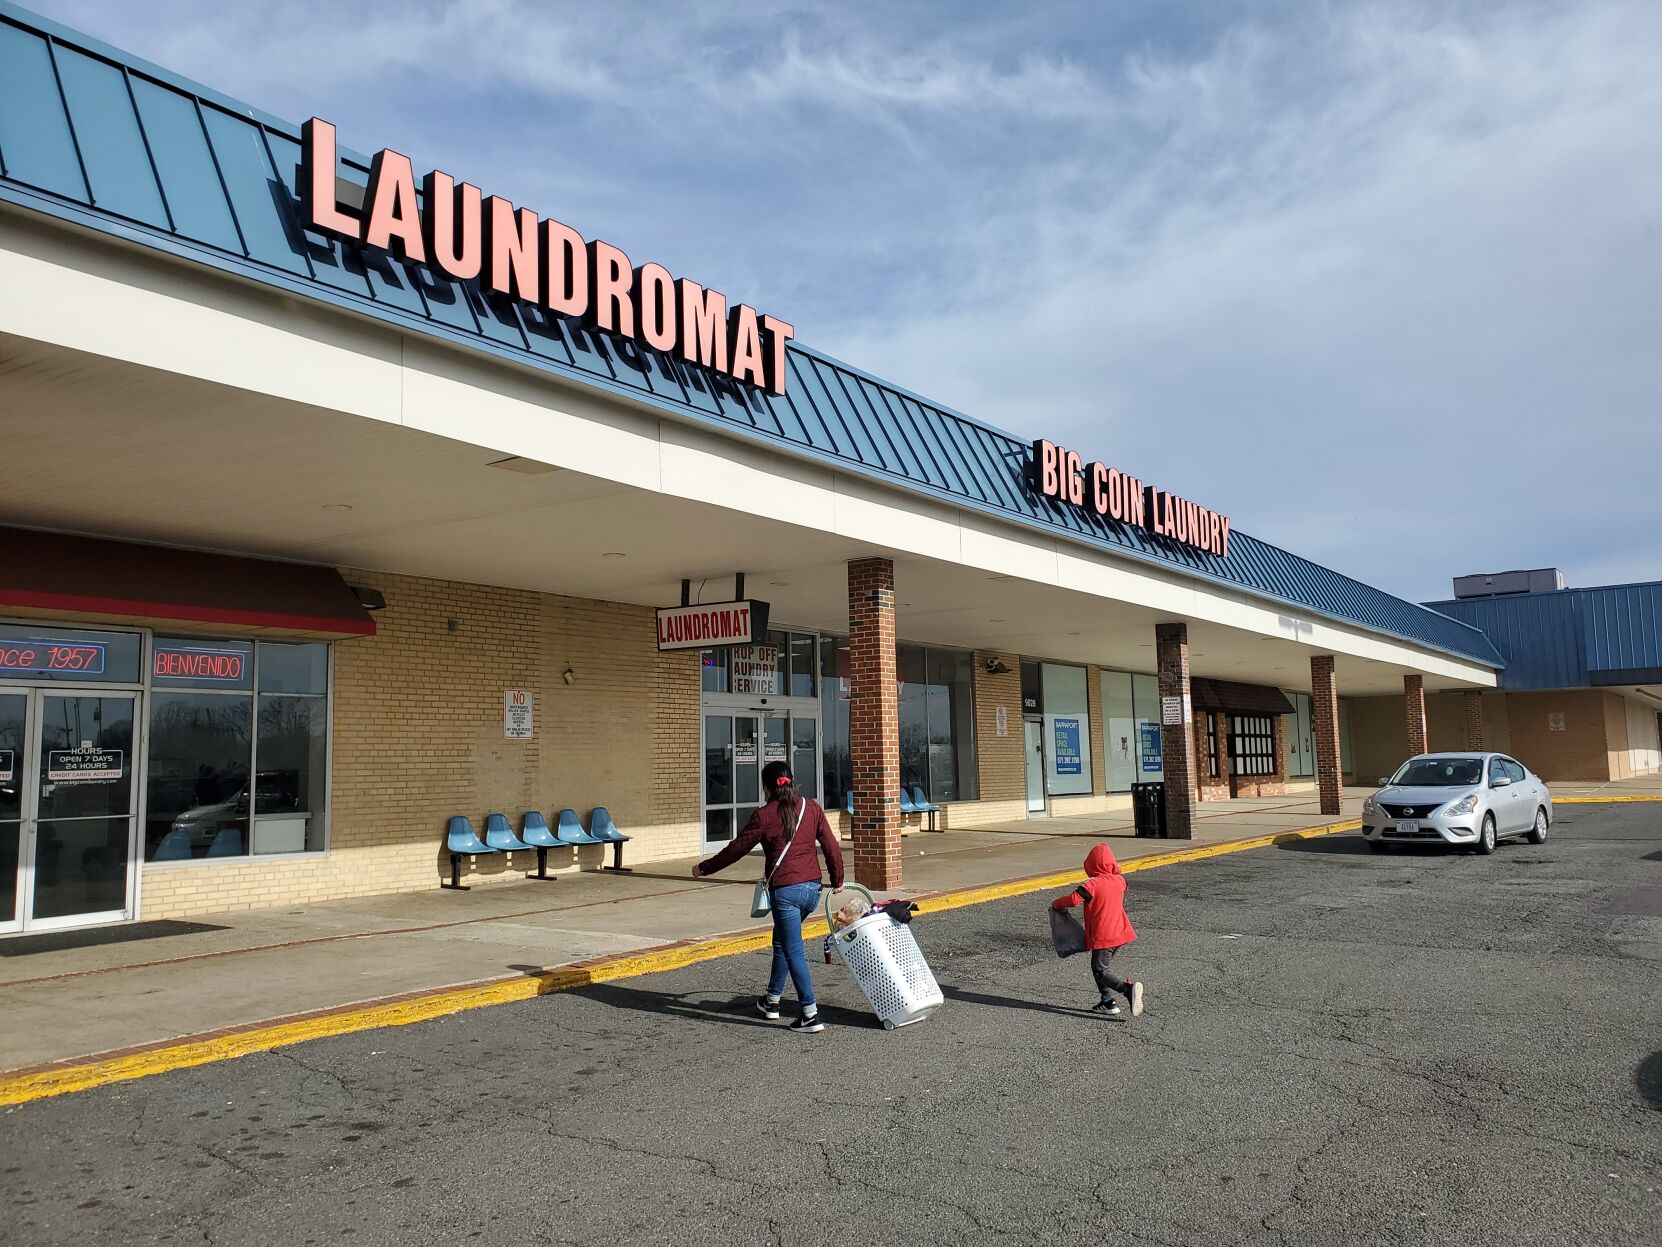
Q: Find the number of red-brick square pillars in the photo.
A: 4